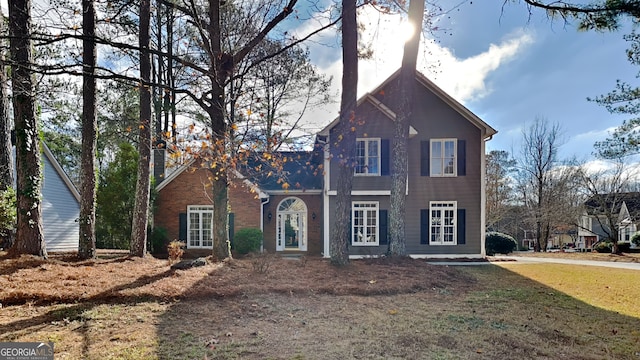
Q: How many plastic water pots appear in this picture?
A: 0